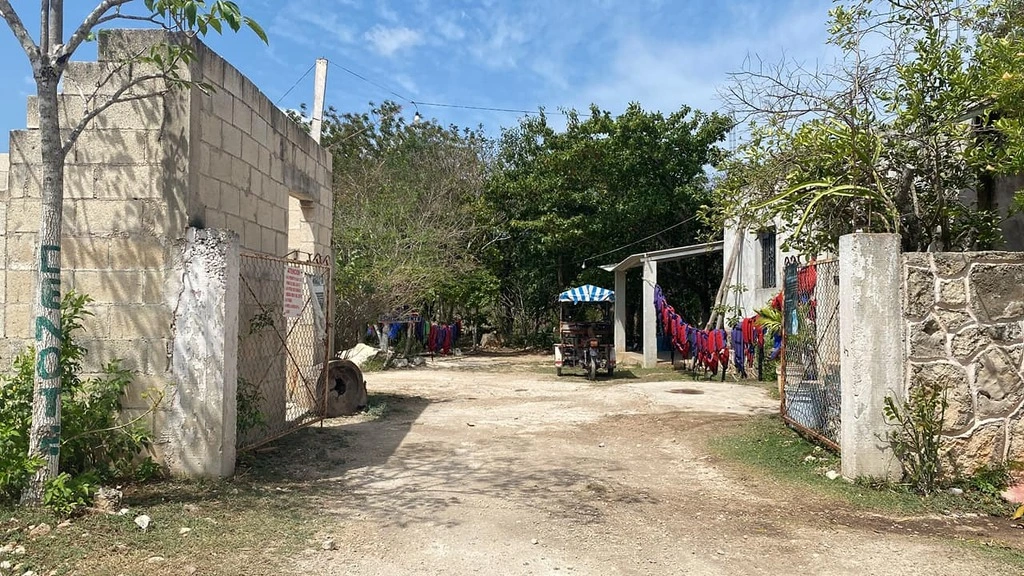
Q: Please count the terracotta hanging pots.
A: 0